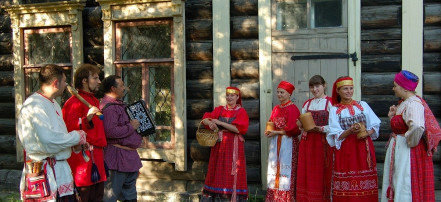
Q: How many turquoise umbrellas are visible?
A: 0